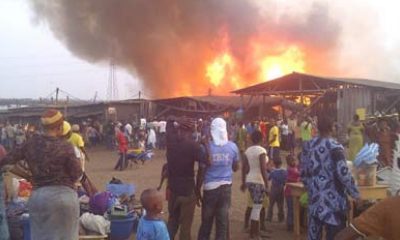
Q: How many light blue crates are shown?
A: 1